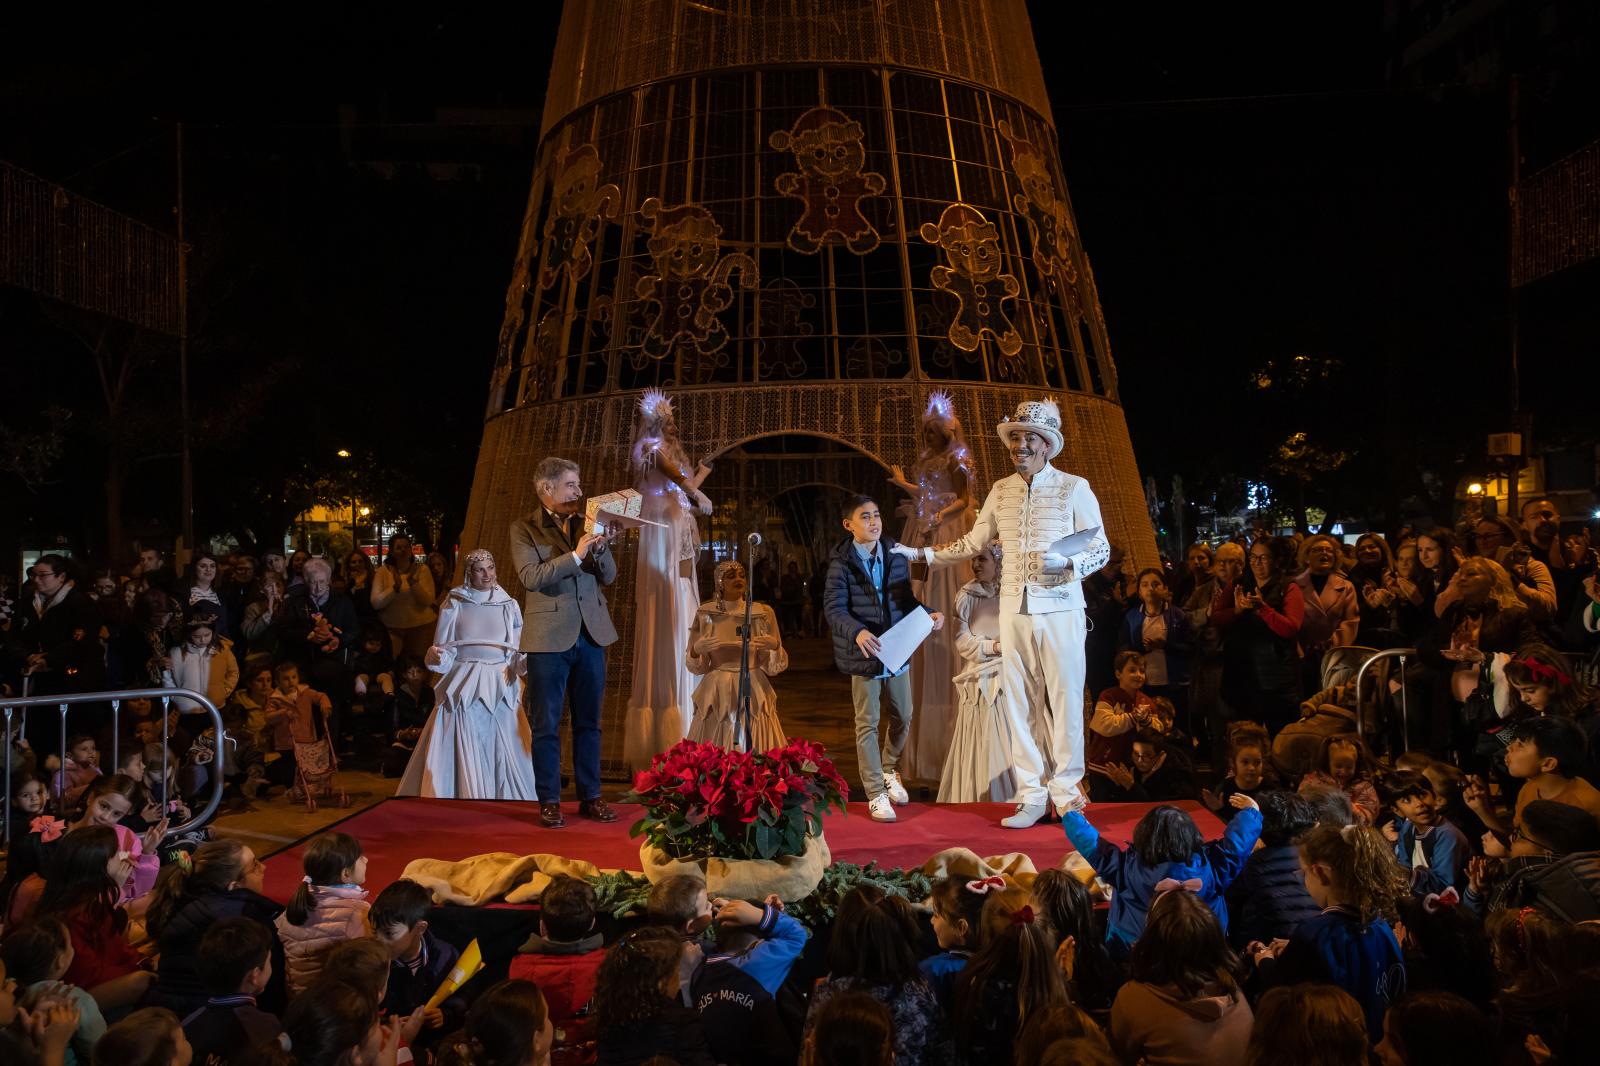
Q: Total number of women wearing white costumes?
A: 5